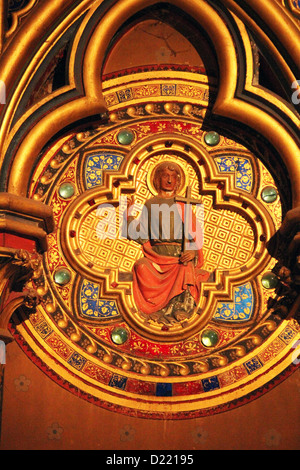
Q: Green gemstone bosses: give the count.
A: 8